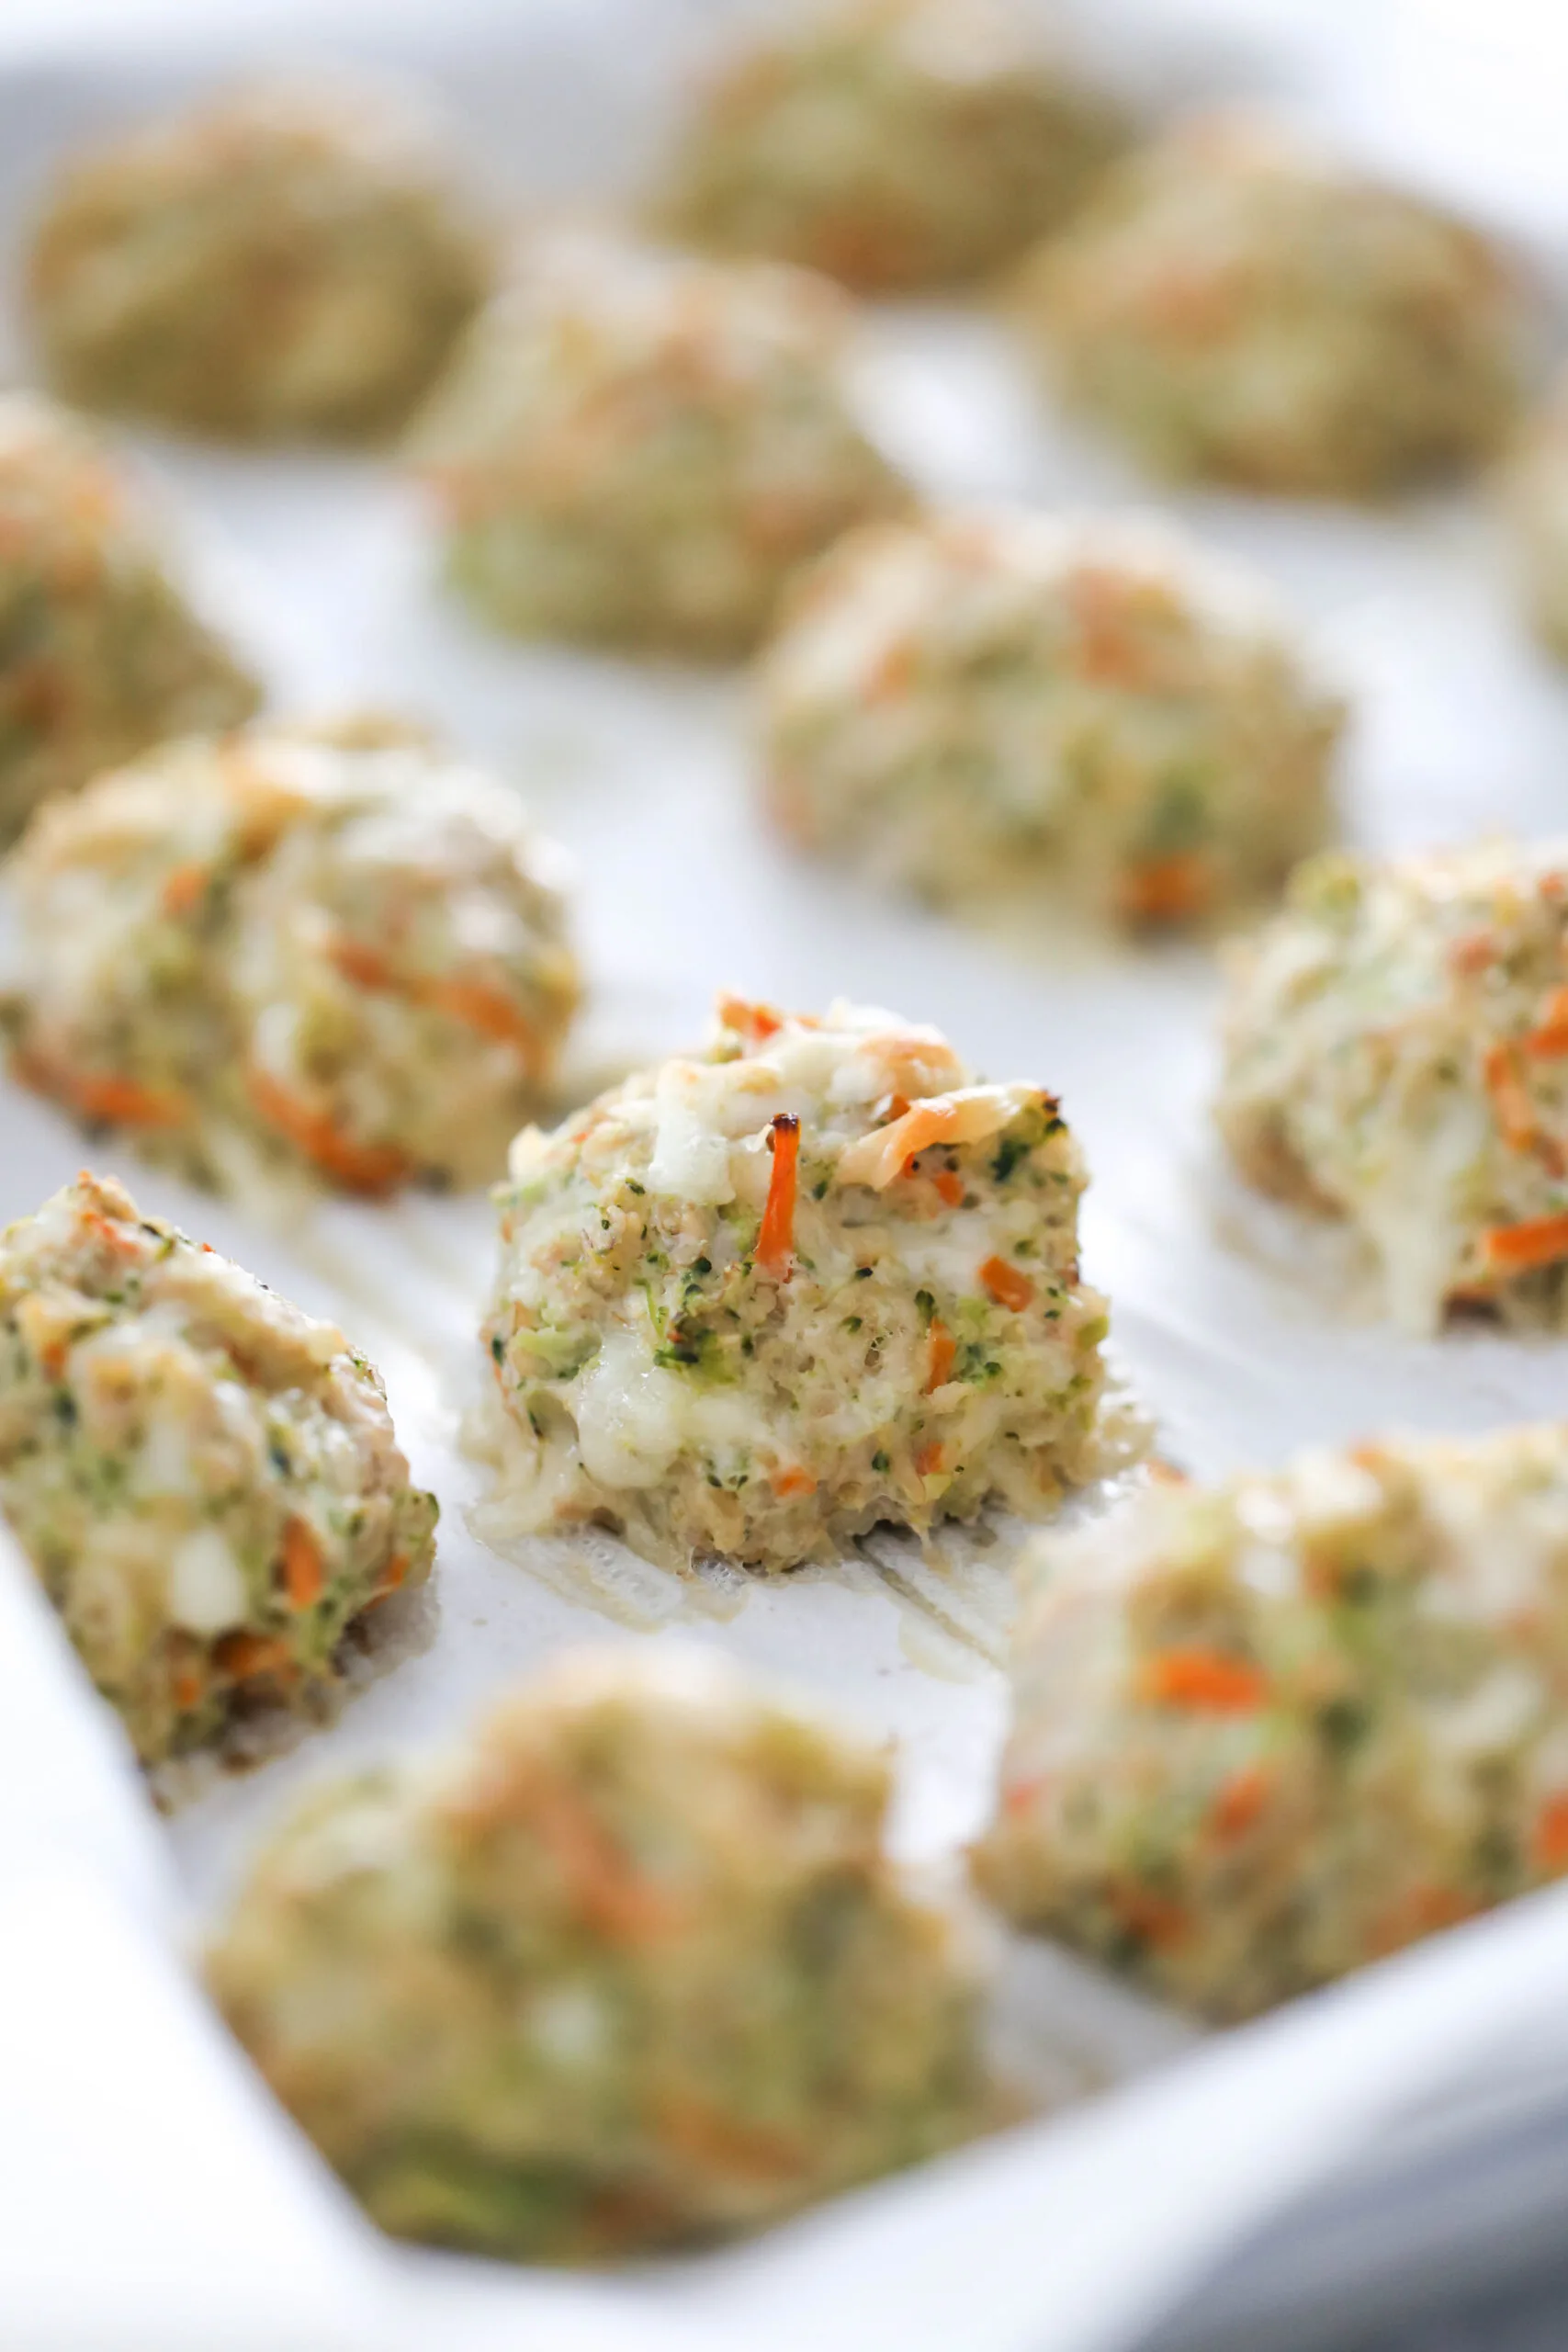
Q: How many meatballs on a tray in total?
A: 13